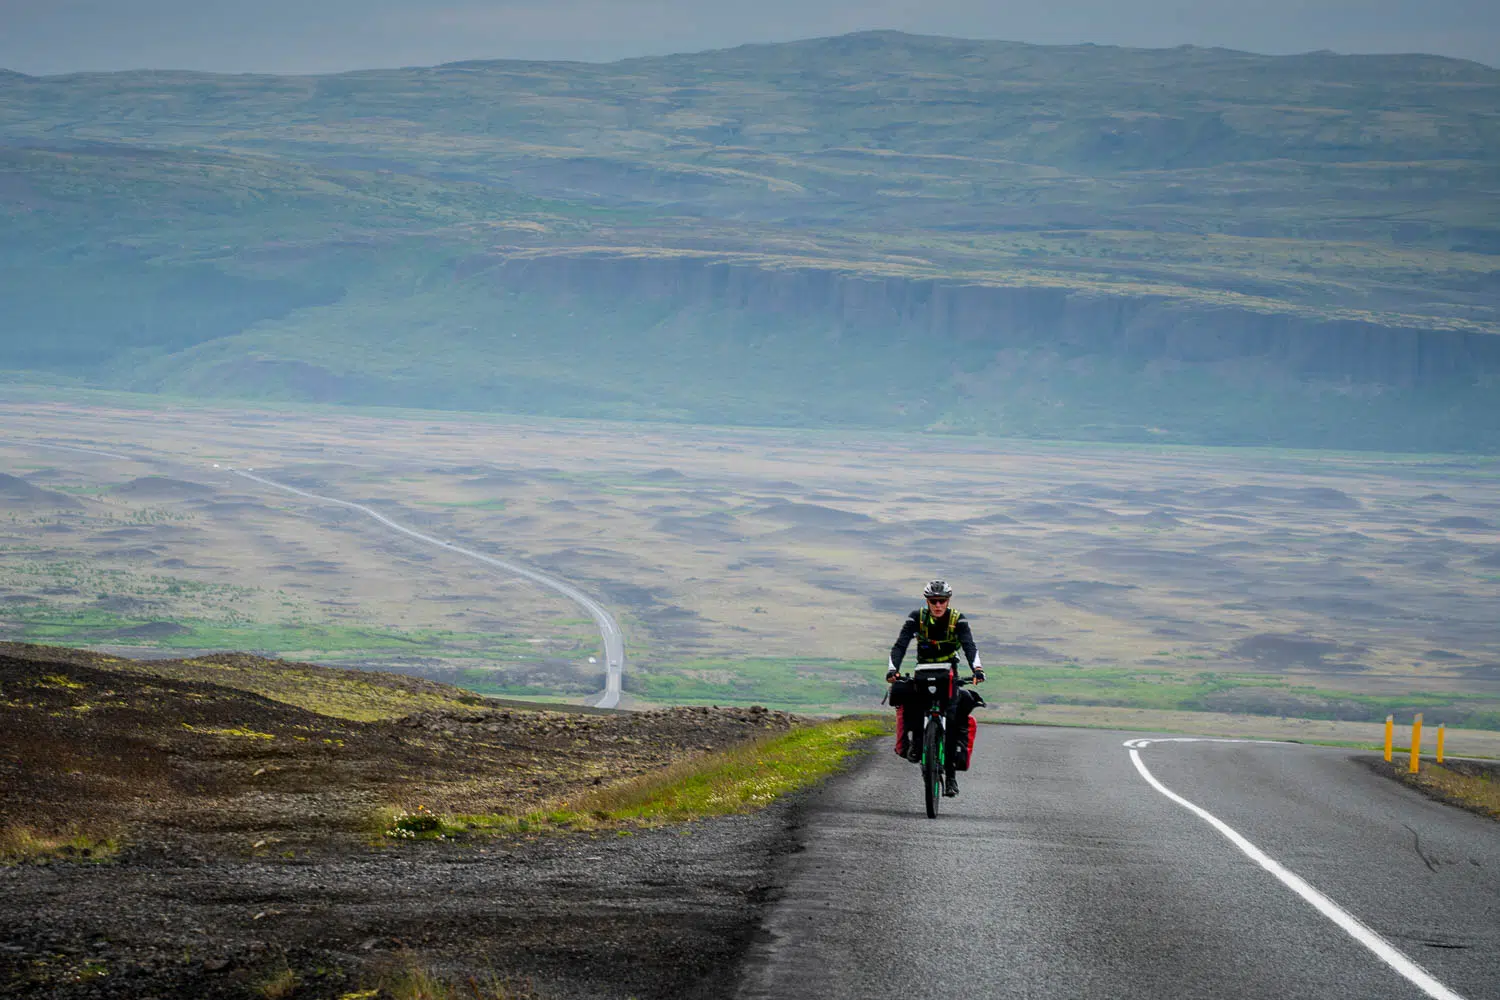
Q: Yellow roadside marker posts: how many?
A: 3